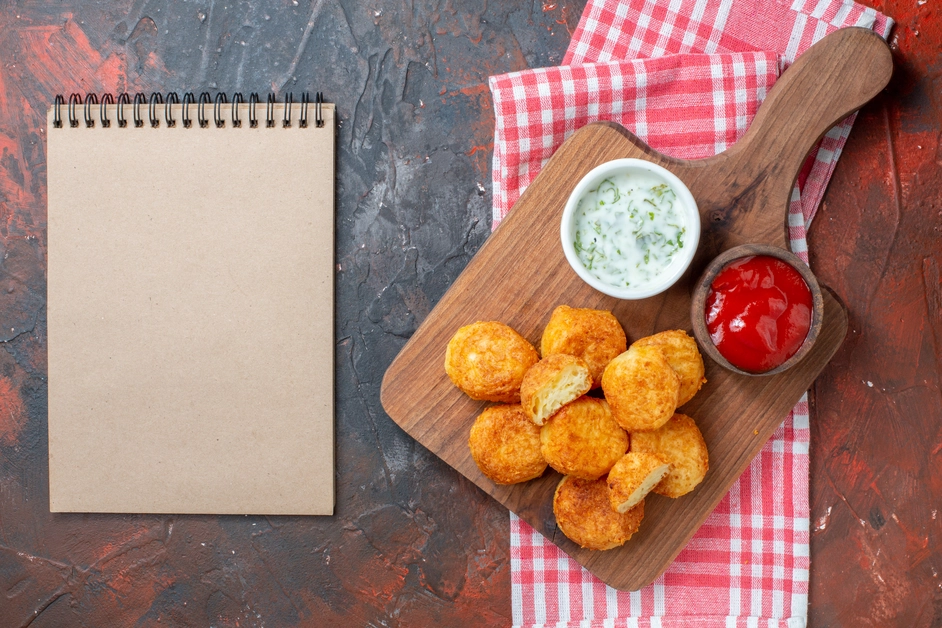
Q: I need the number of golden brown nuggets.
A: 10